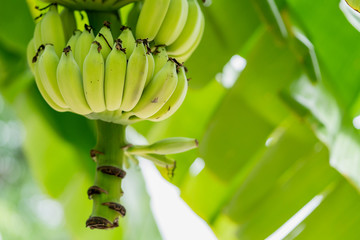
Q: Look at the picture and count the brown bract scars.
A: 5